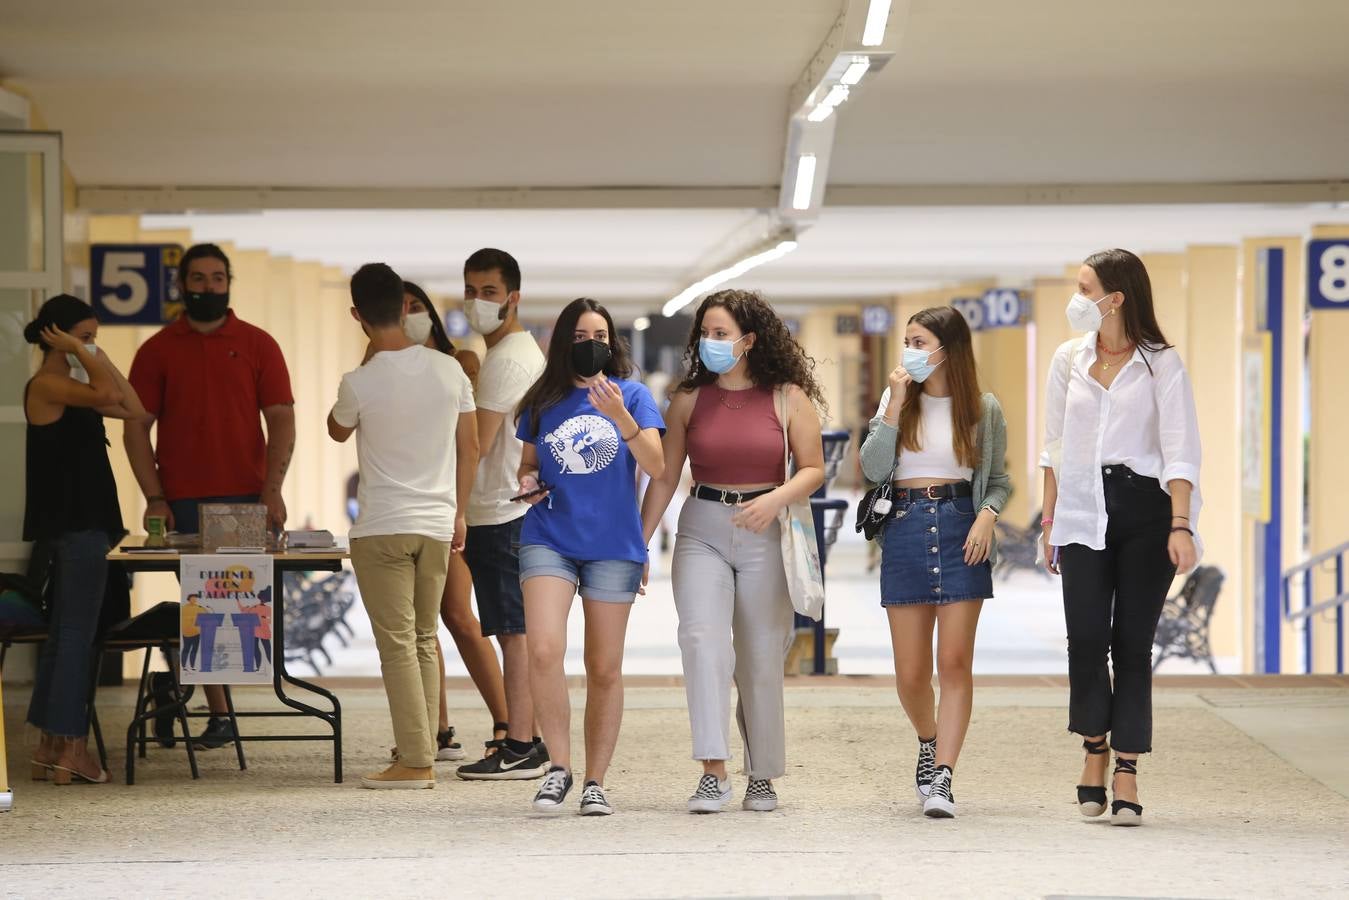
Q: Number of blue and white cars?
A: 0